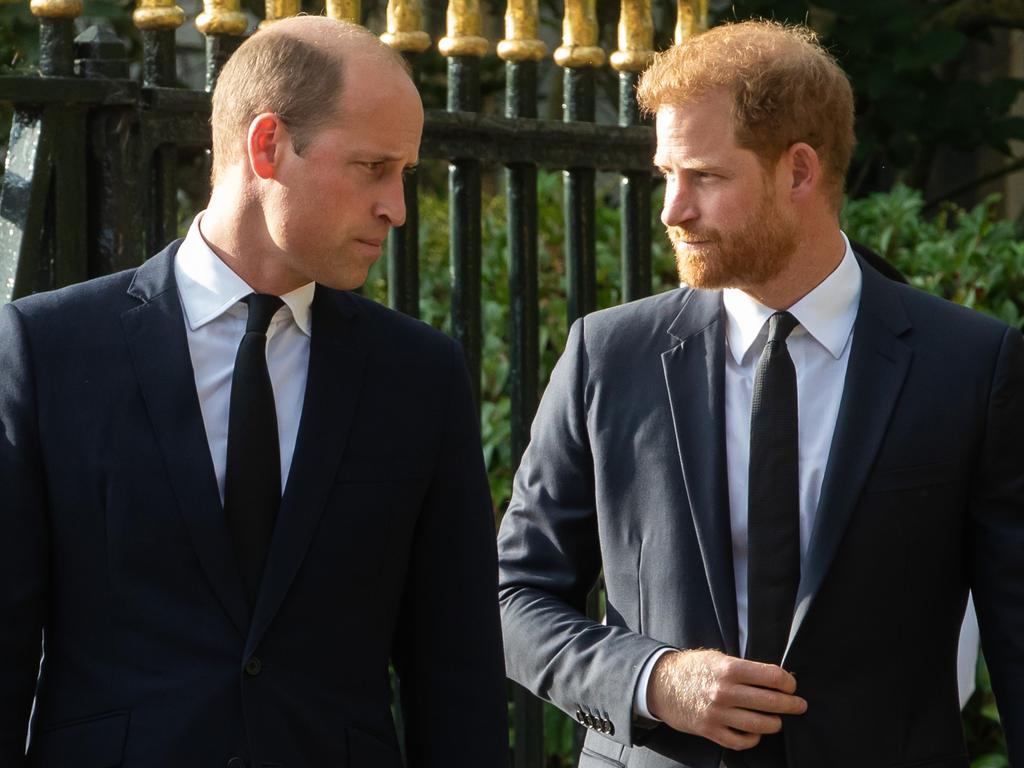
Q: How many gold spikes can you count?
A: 11